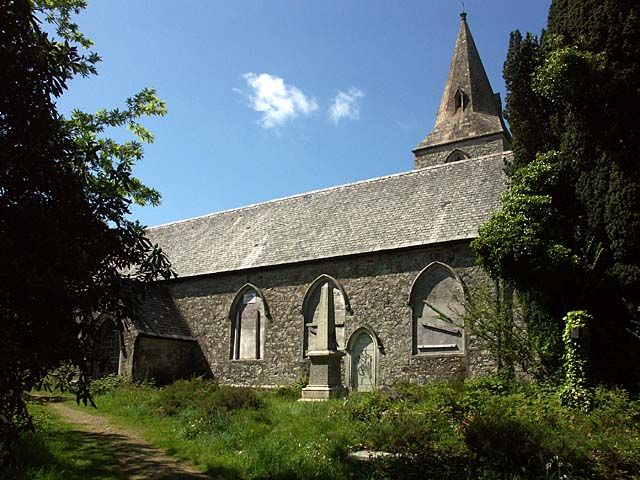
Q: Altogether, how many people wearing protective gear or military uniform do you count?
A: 0